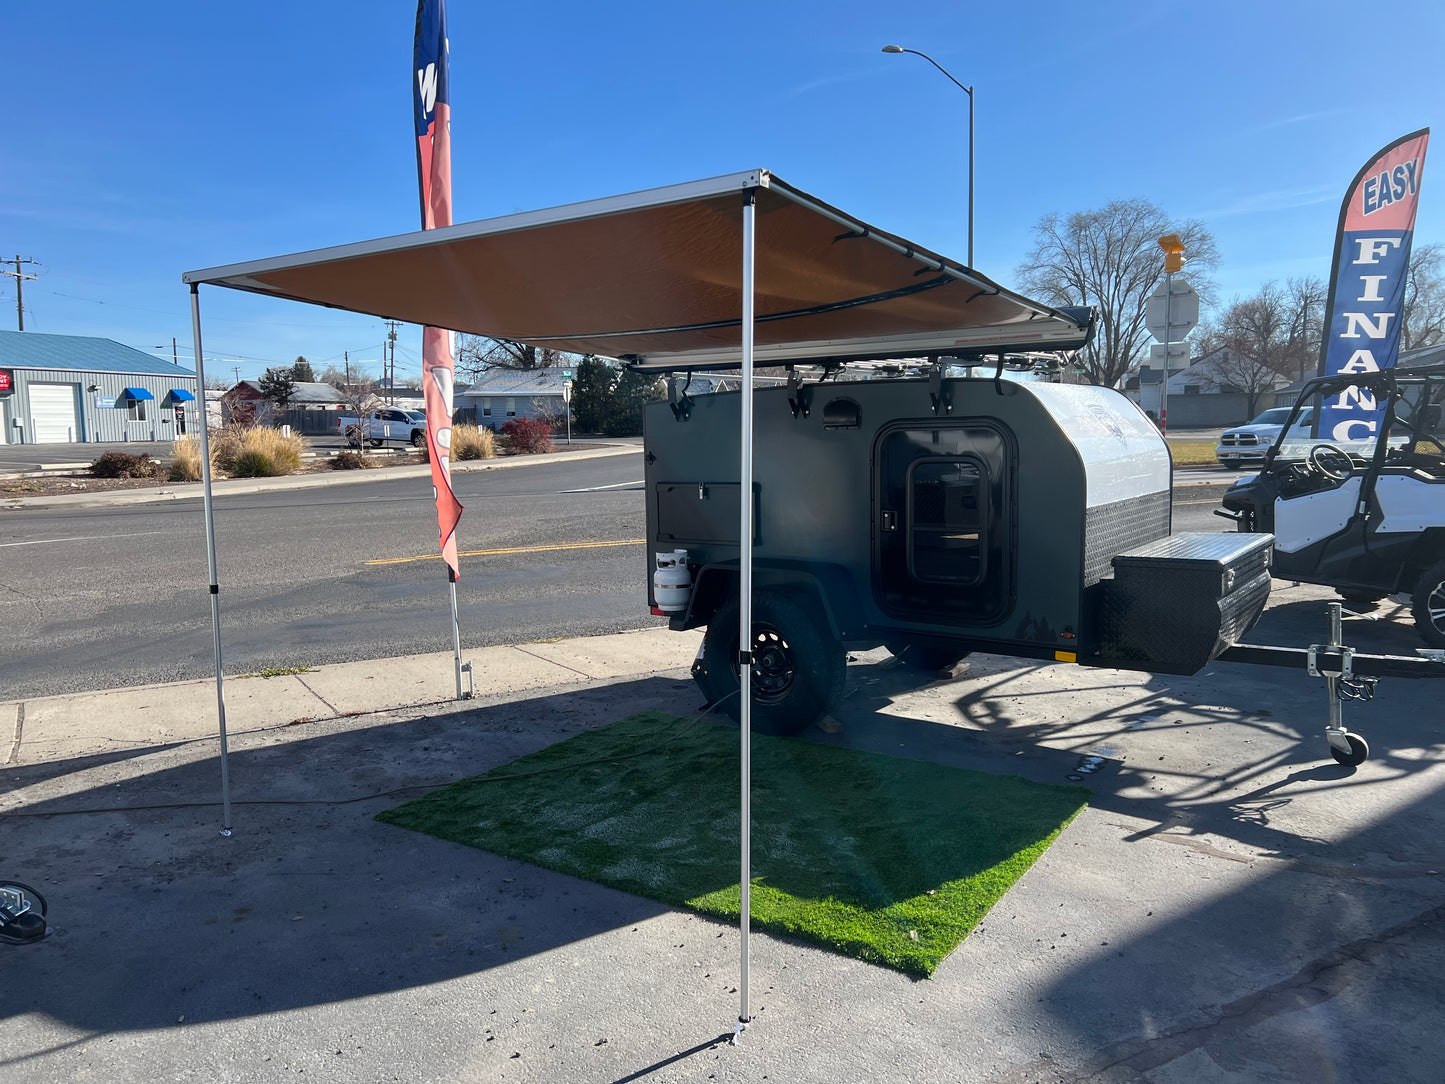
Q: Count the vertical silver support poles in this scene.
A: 2